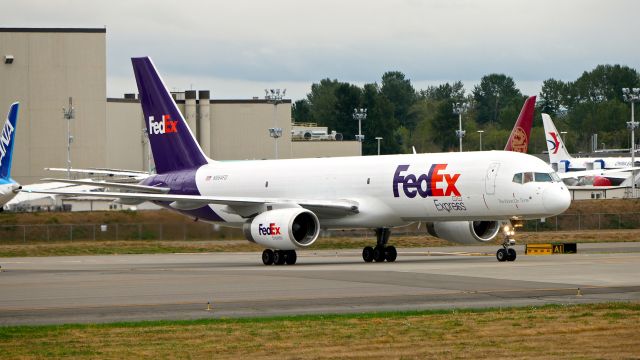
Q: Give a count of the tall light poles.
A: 5